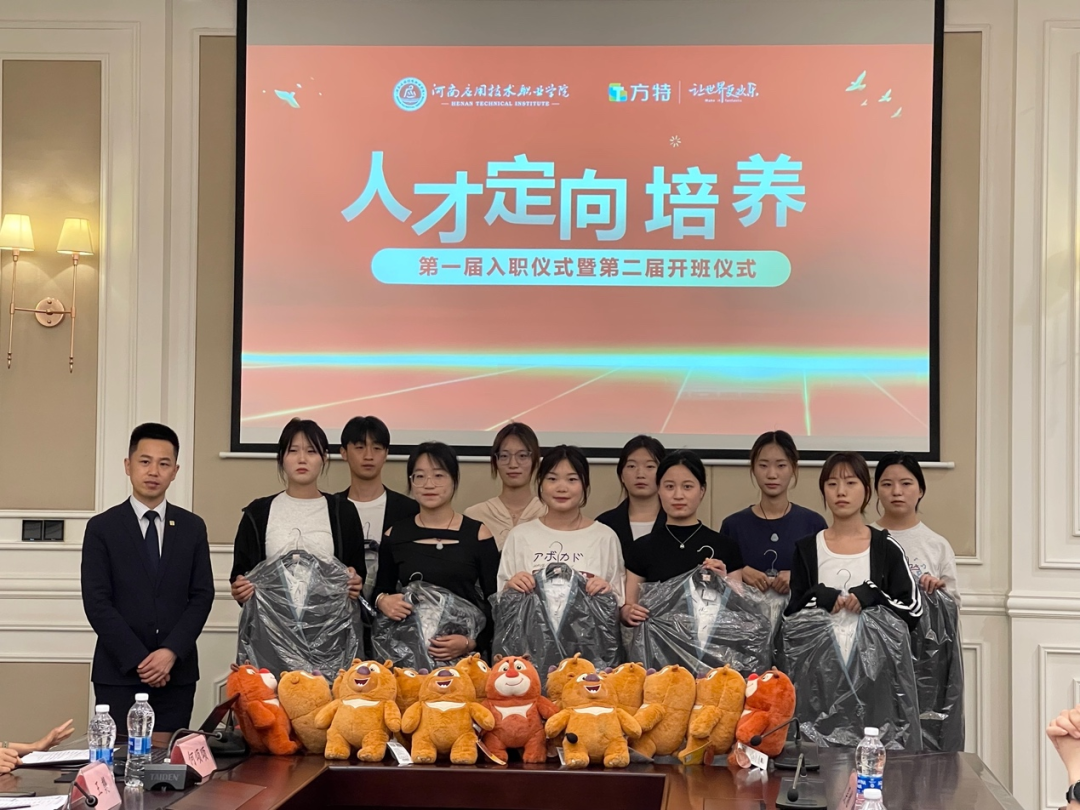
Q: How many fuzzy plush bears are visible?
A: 14